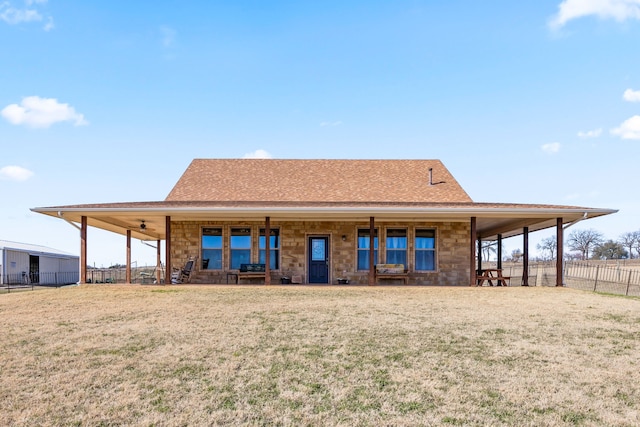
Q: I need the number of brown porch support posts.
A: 11